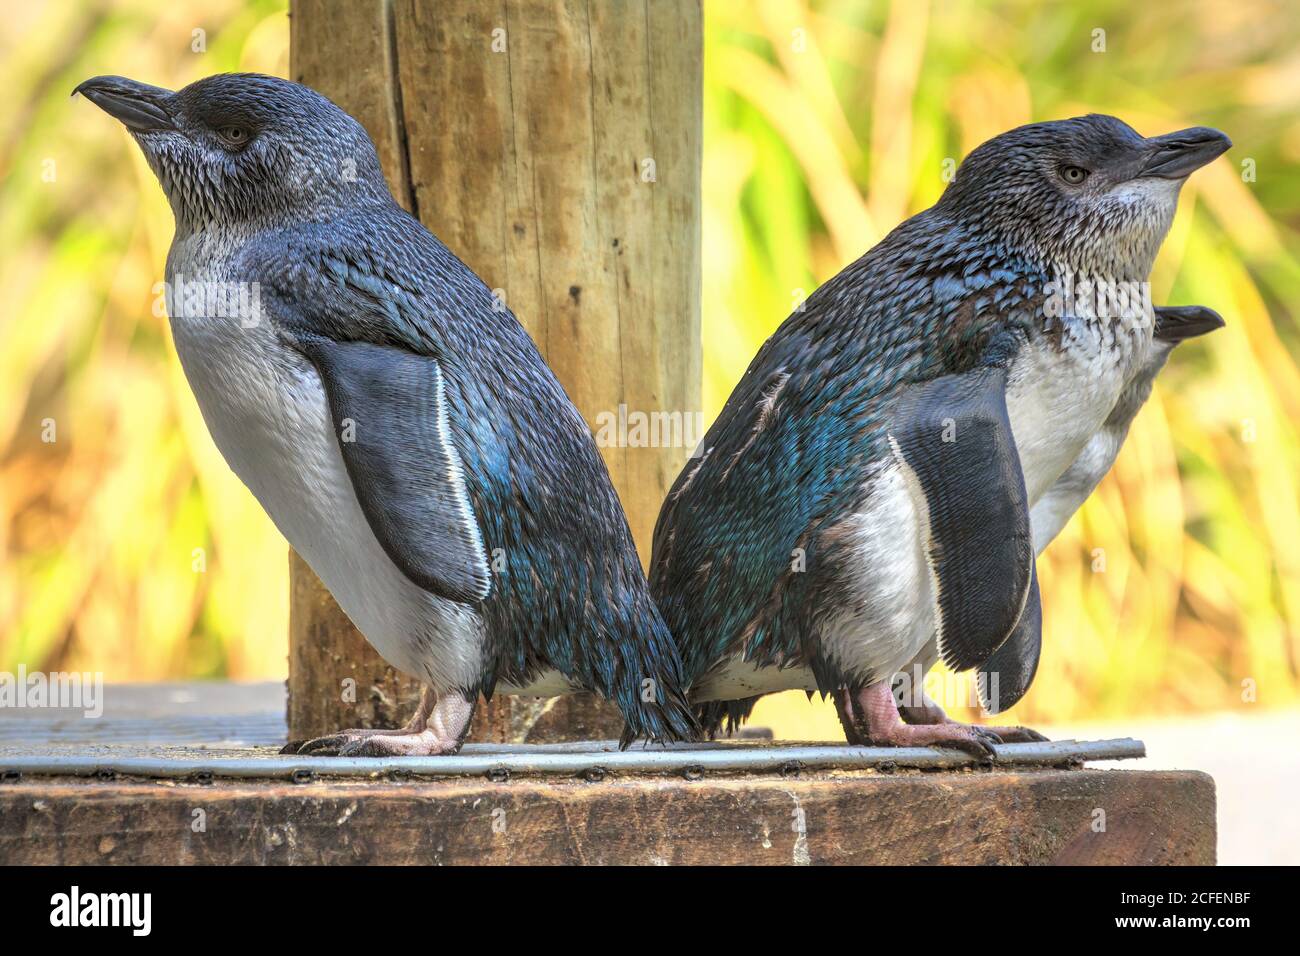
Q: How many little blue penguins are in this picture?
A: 3